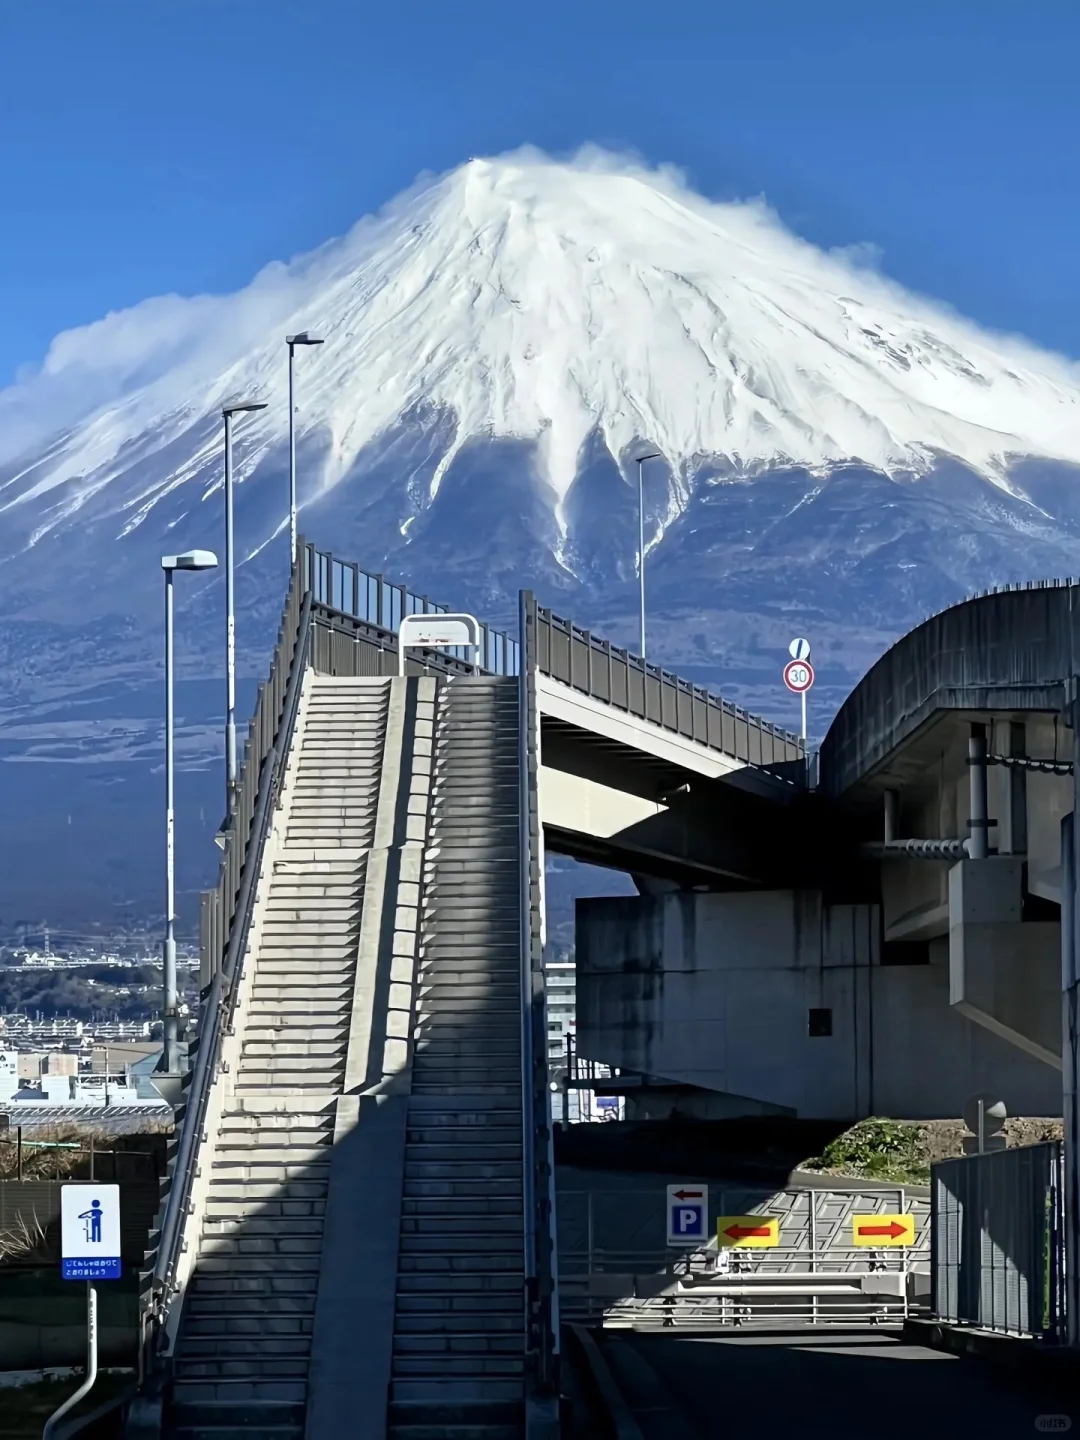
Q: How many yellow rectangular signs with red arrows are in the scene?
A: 2